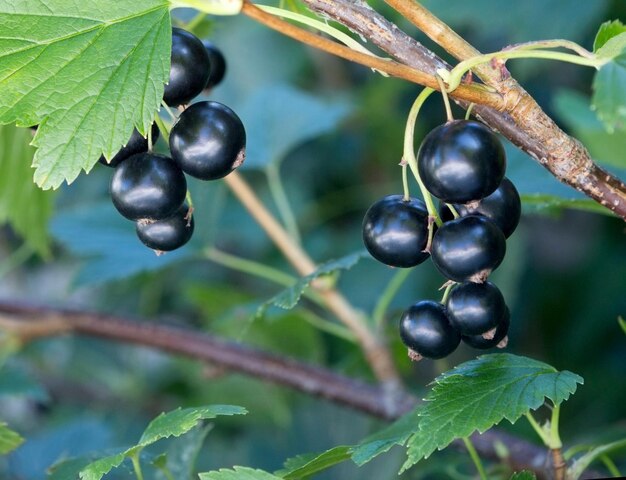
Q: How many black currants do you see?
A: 13